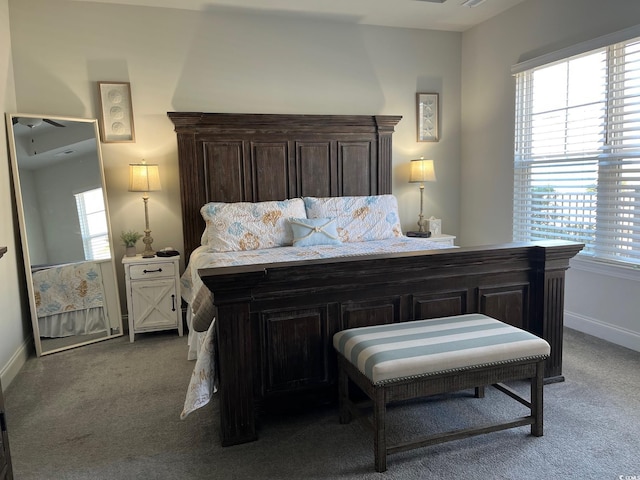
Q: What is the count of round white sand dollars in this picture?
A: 3